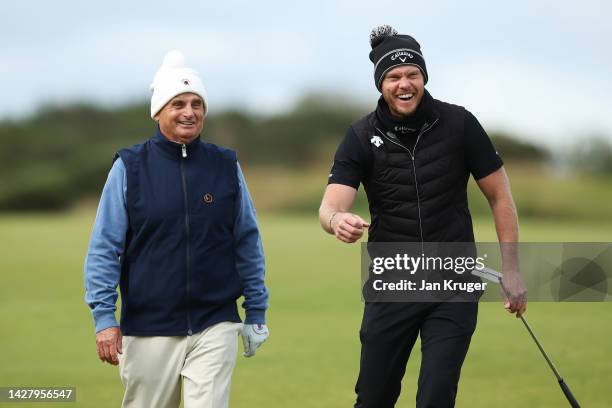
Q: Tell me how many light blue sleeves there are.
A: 2